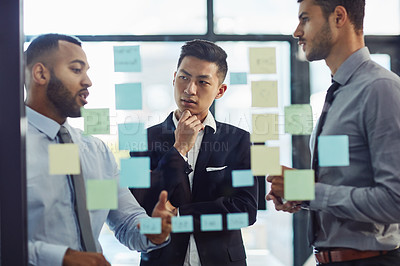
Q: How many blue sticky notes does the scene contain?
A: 11